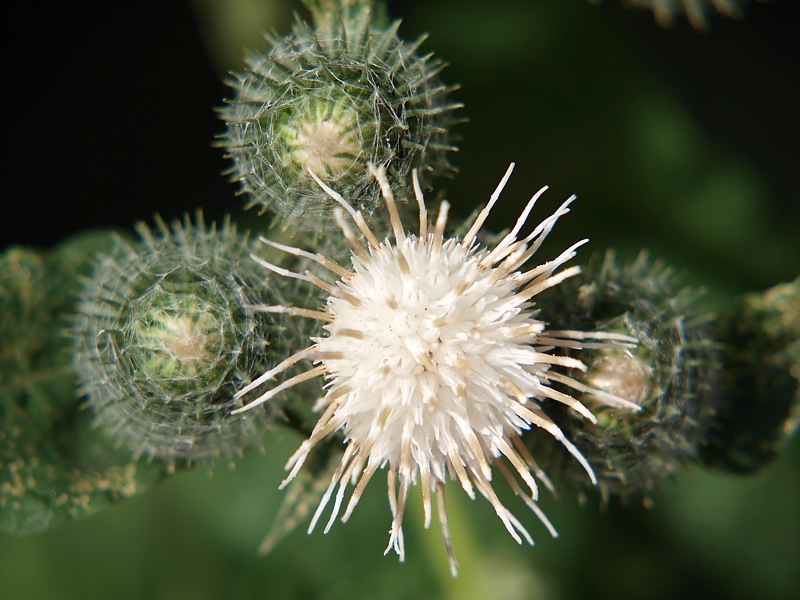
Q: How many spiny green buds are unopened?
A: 3